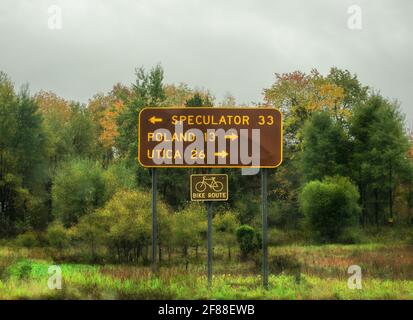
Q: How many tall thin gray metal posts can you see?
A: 3